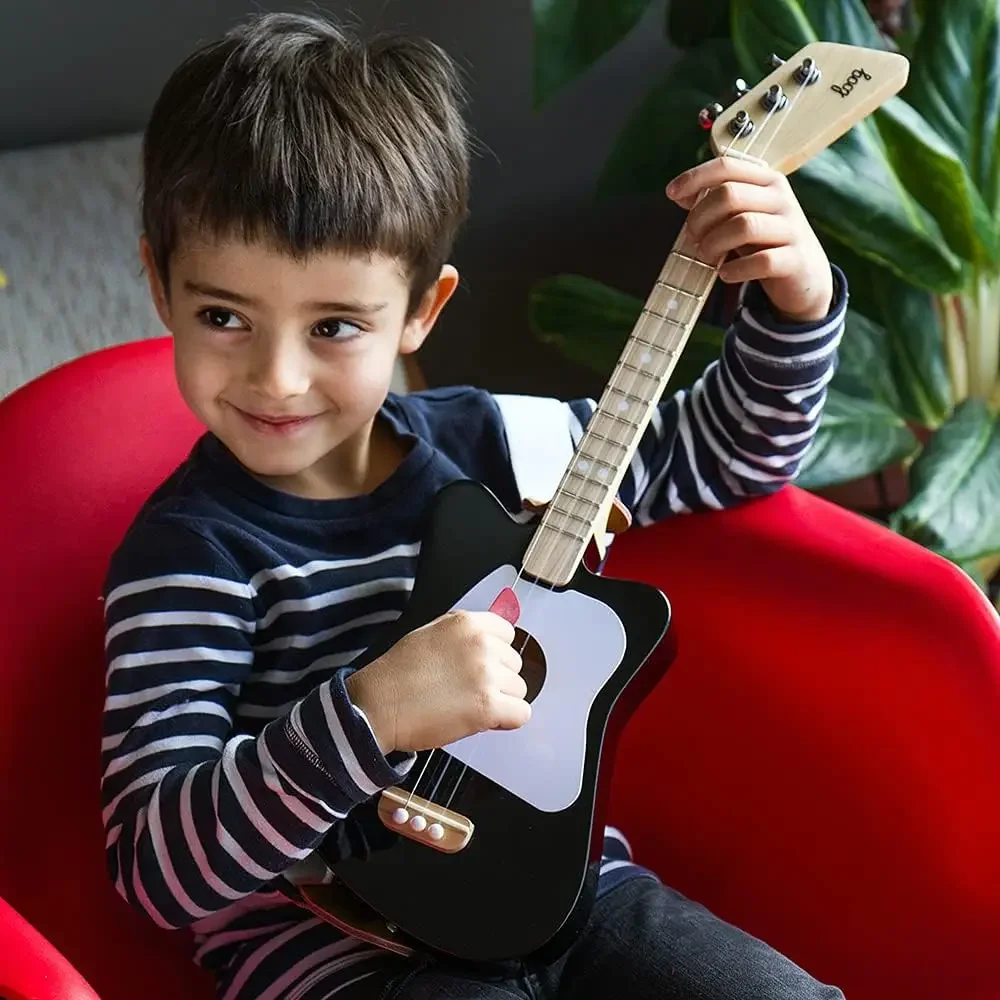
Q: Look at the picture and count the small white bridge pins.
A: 3